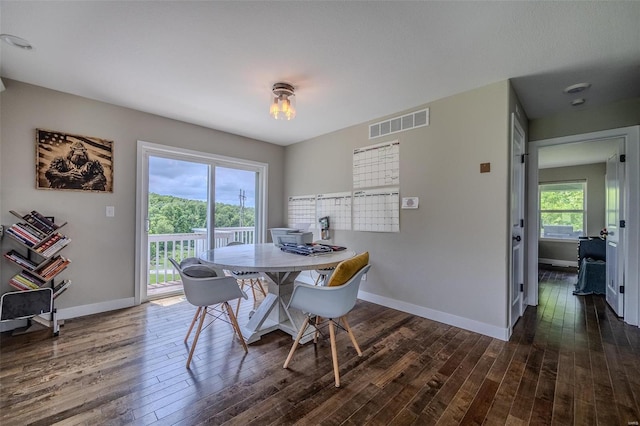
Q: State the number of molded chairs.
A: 4